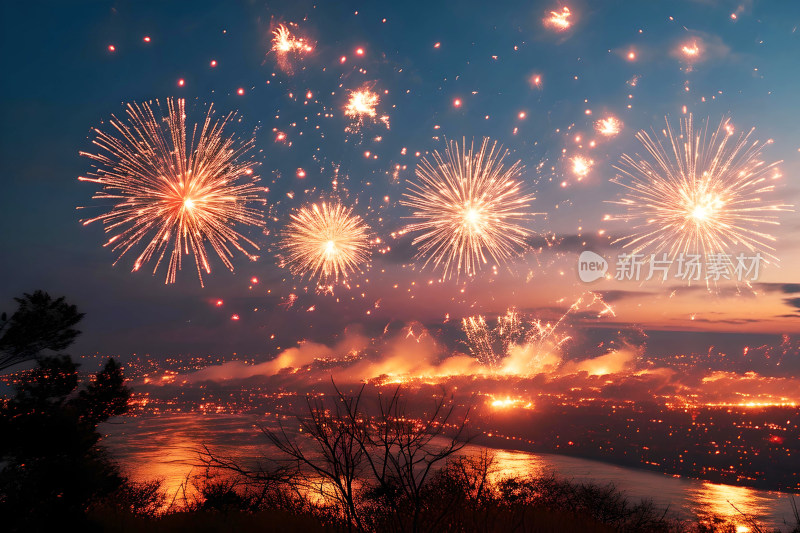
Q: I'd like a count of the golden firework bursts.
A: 4